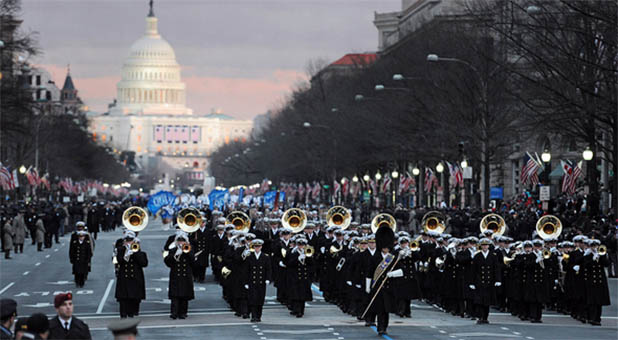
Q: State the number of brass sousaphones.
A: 9